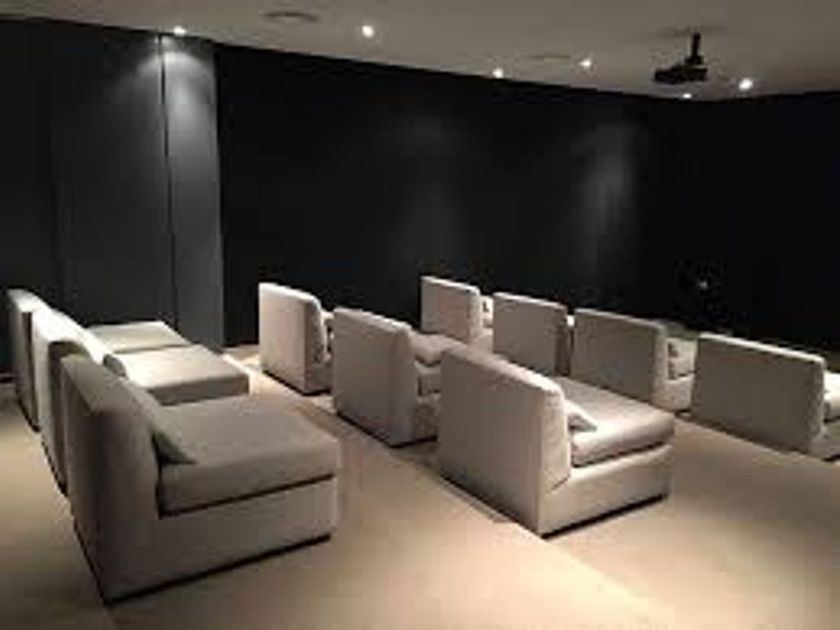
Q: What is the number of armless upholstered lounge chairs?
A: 10